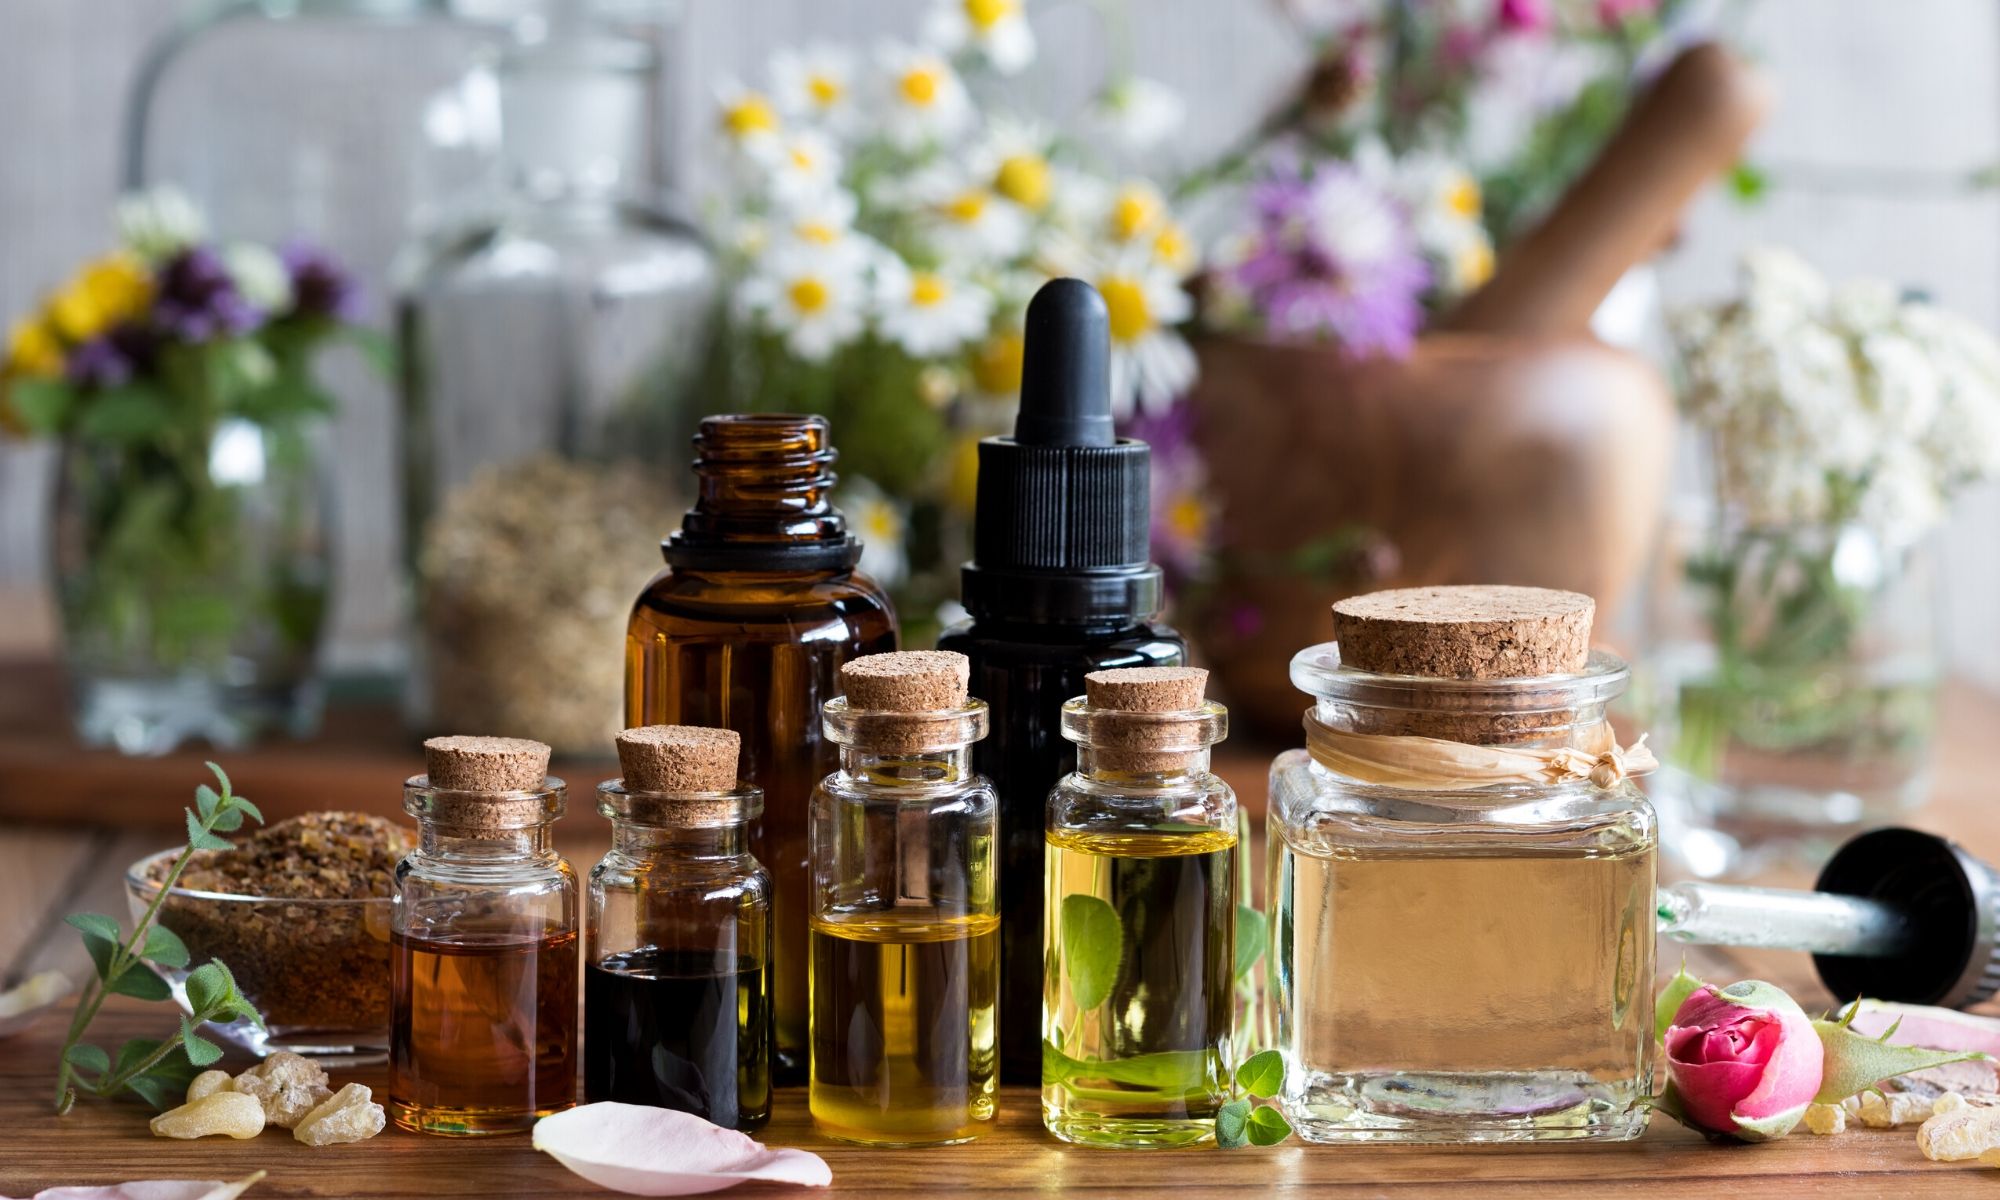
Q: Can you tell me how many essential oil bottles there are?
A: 7